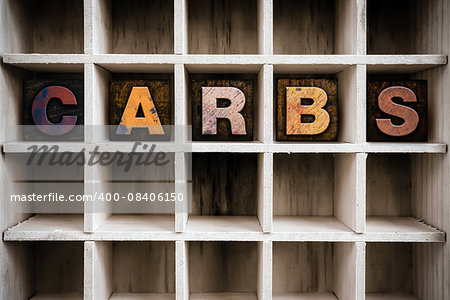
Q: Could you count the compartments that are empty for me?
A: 15